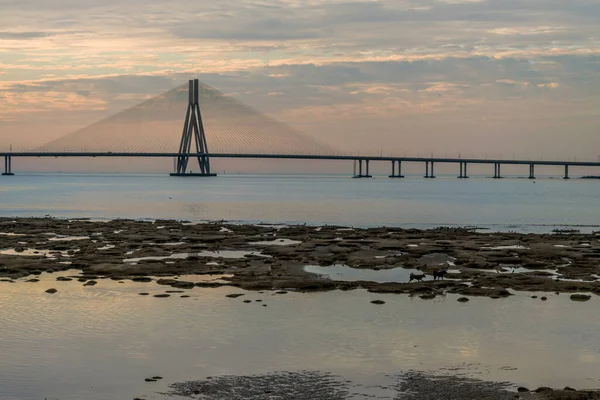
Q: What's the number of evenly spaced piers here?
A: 7